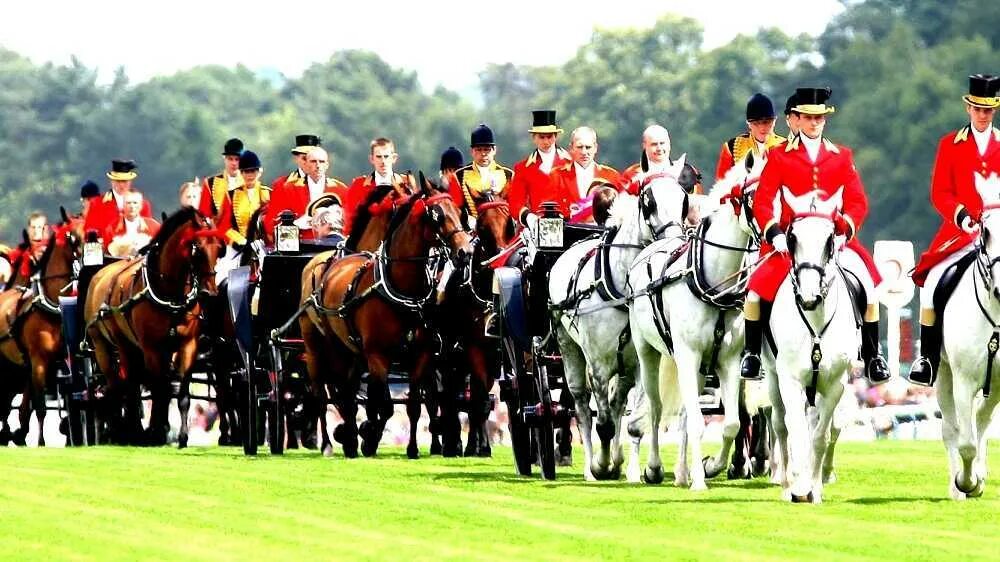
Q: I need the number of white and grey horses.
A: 4